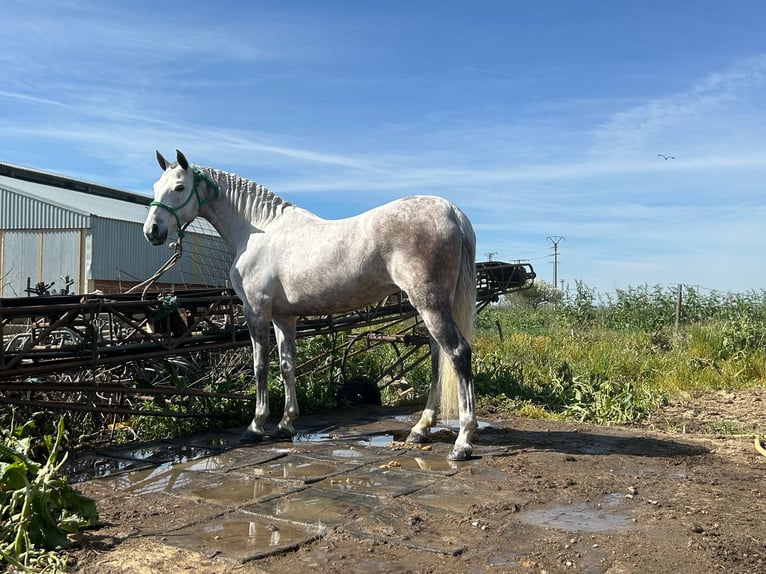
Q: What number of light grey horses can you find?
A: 1